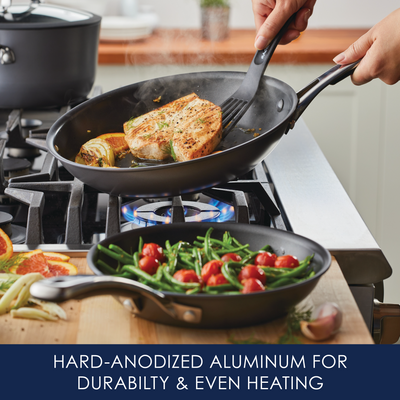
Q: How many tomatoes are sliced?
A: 0